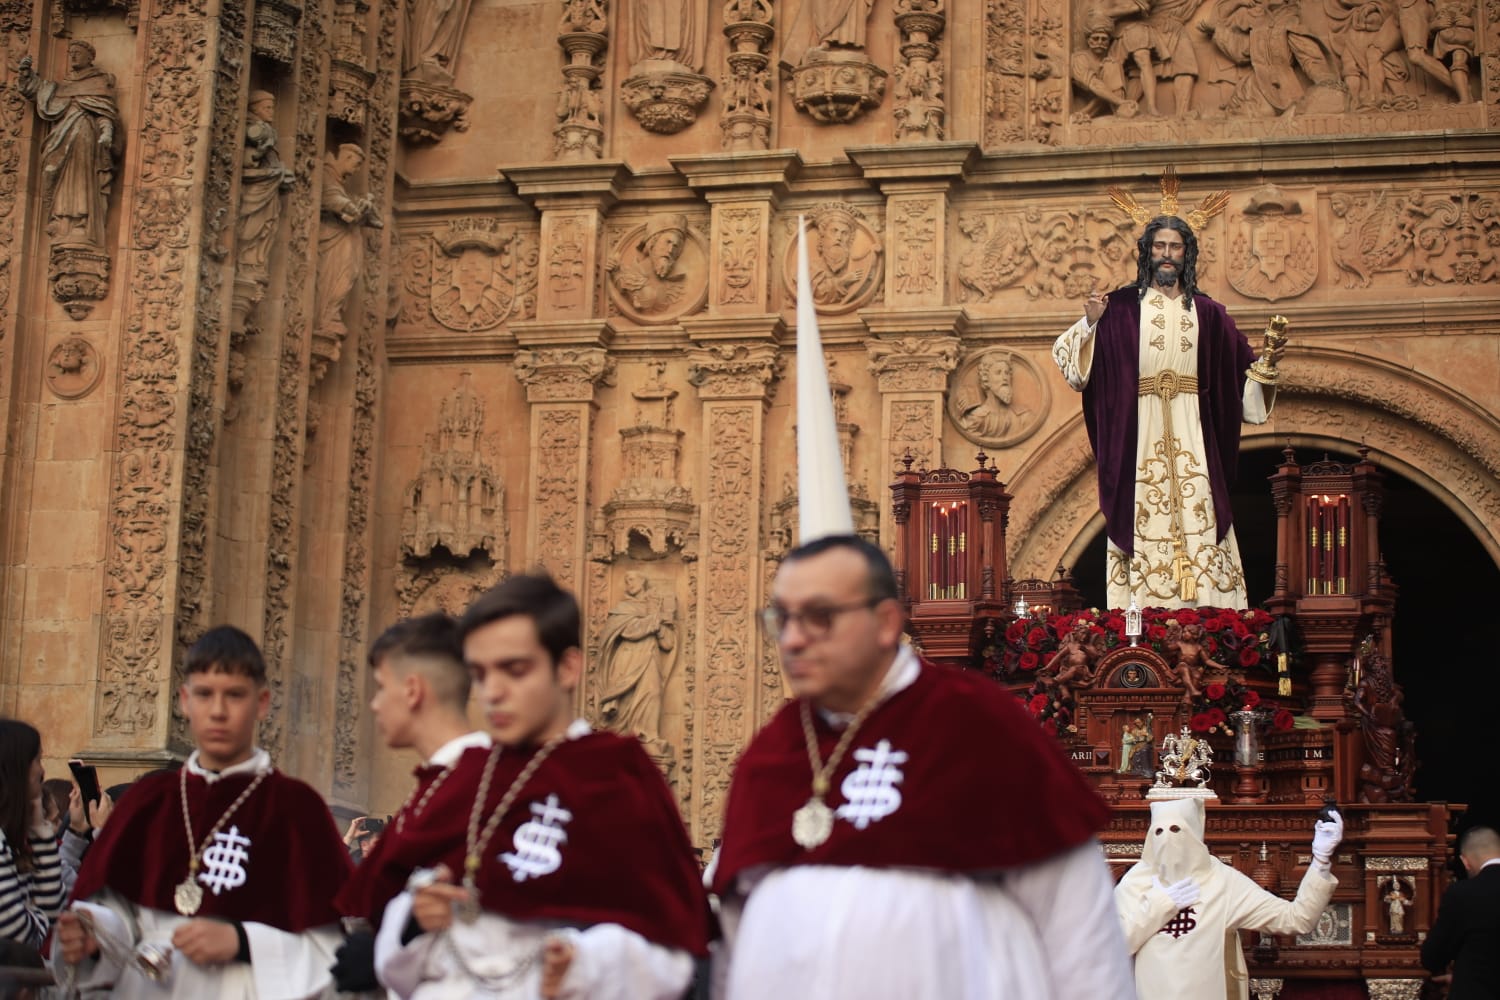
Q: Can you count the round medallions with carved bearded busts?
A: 3